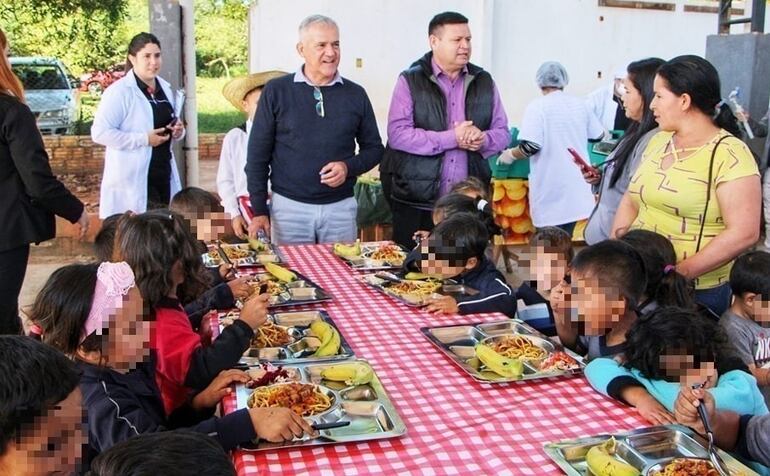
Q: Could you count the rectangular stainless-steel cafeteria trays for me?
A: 8